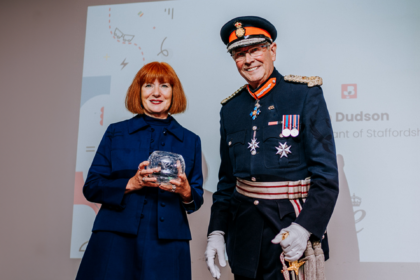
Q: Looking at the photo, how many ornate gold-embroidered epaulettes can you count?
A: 2